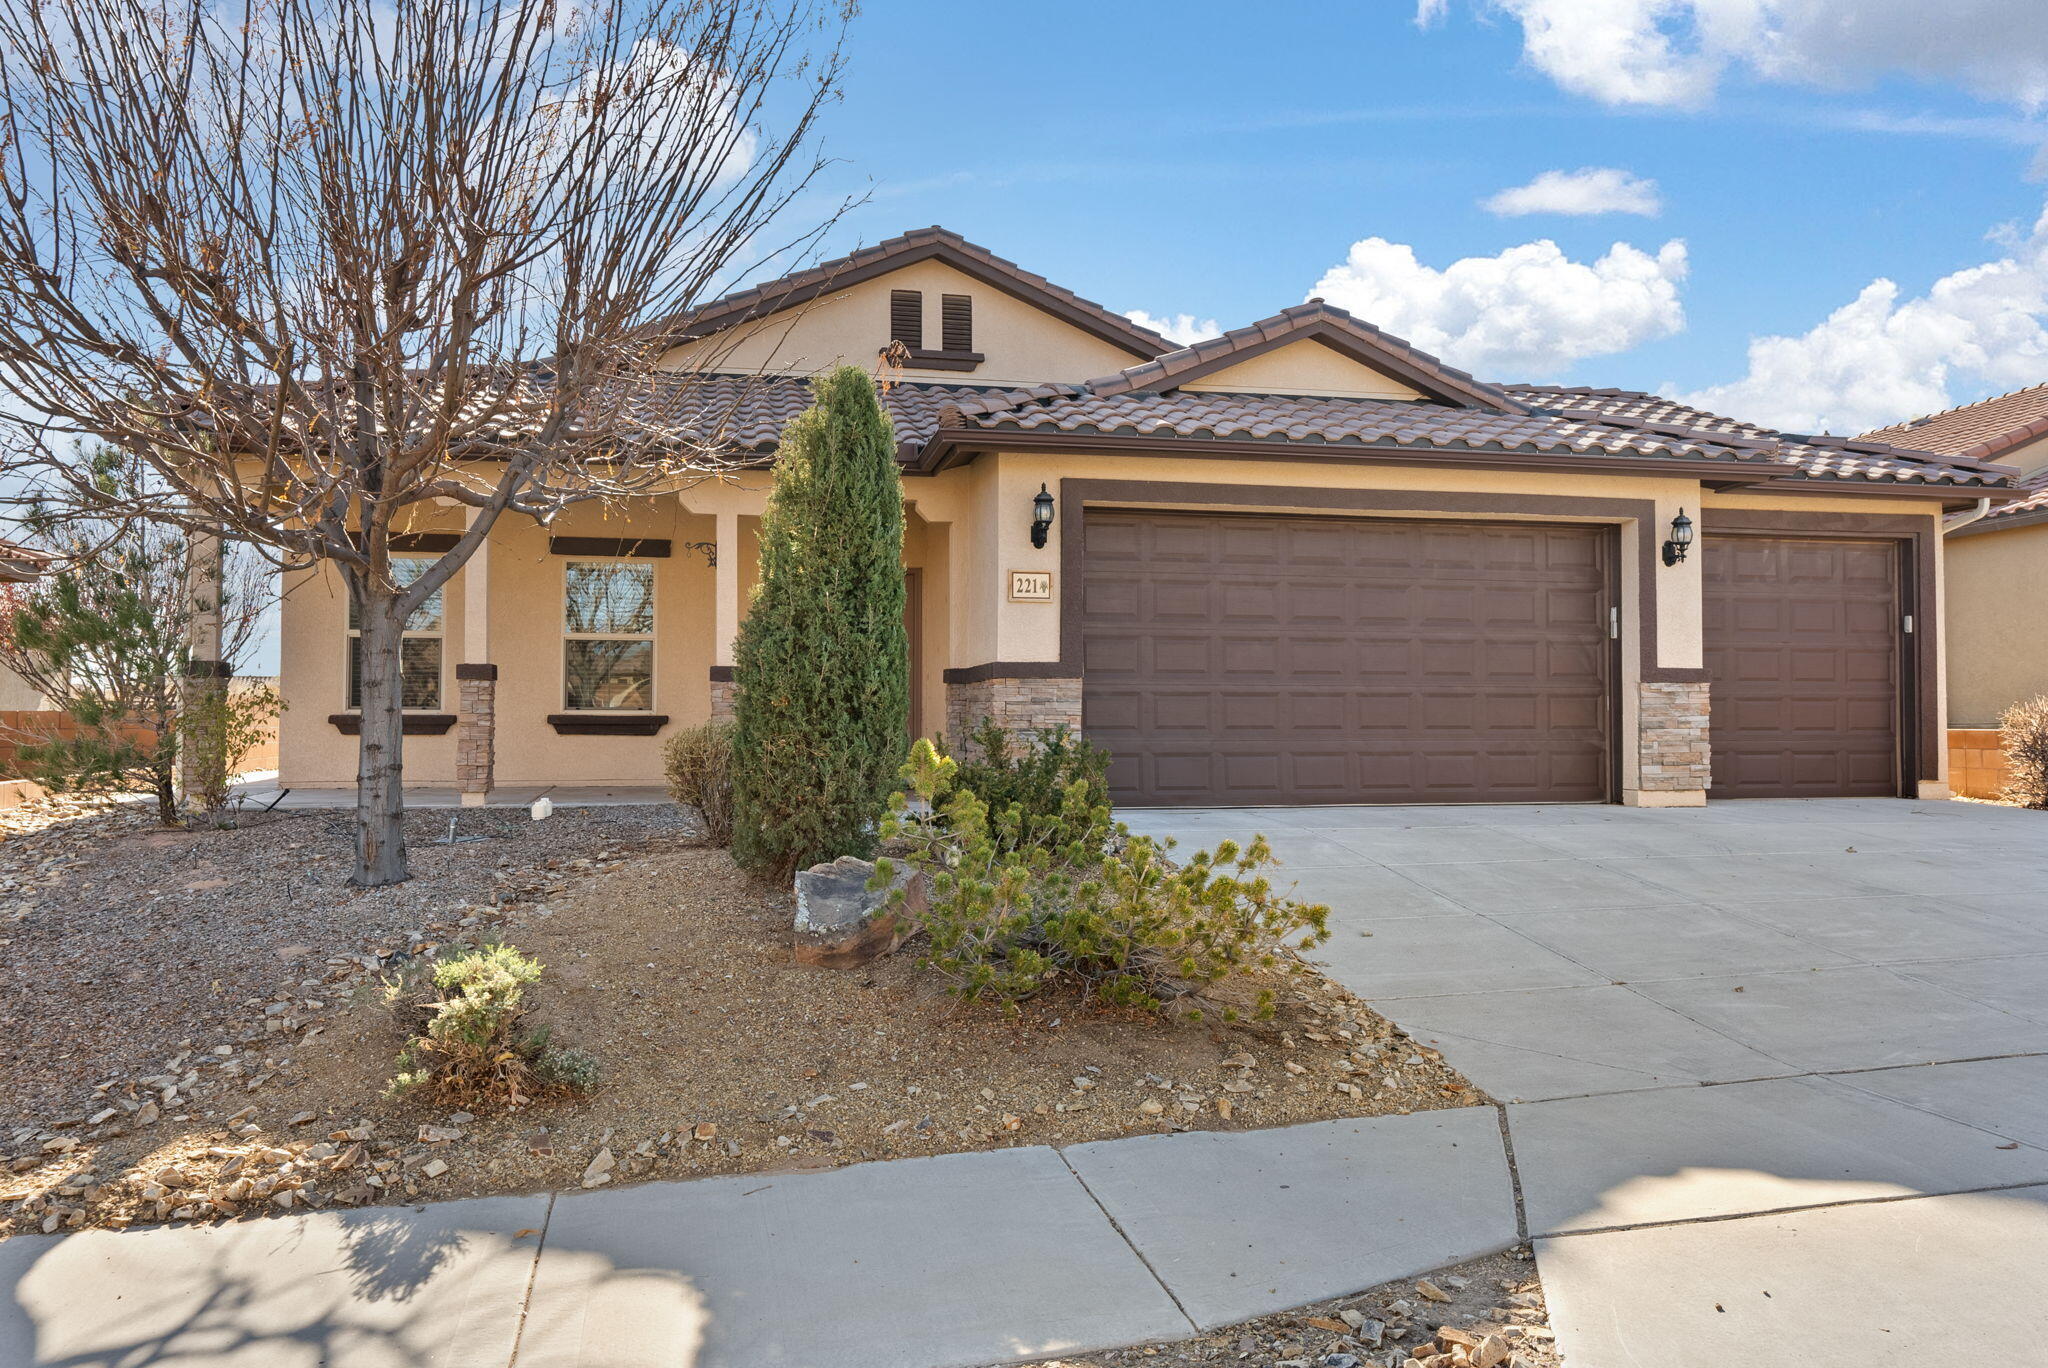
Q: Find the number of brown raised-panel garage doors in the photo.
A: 2